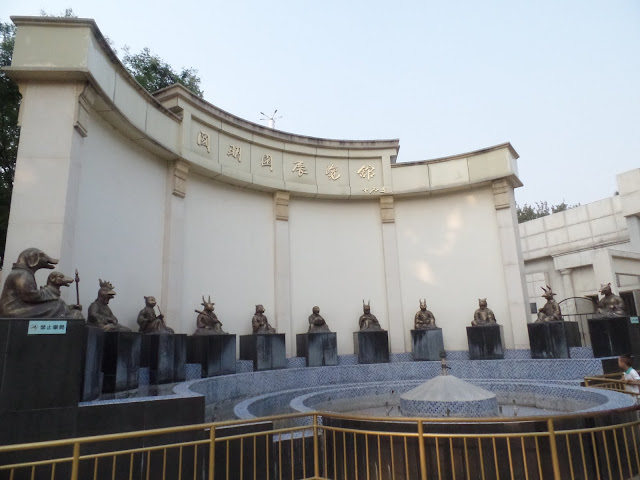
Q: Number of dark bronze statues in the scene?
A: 12